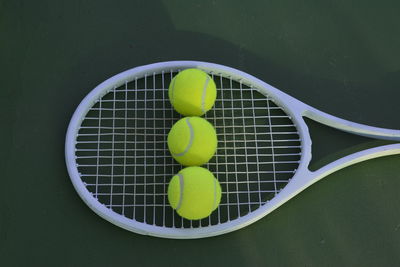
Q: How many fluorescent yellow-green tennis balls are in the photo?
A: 3